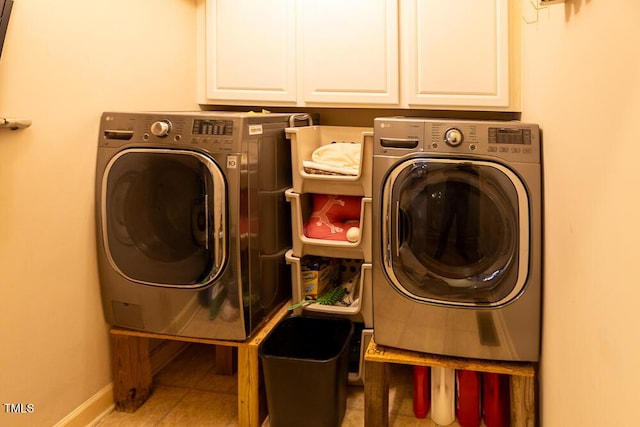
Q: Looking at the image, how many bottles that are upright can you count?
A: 4